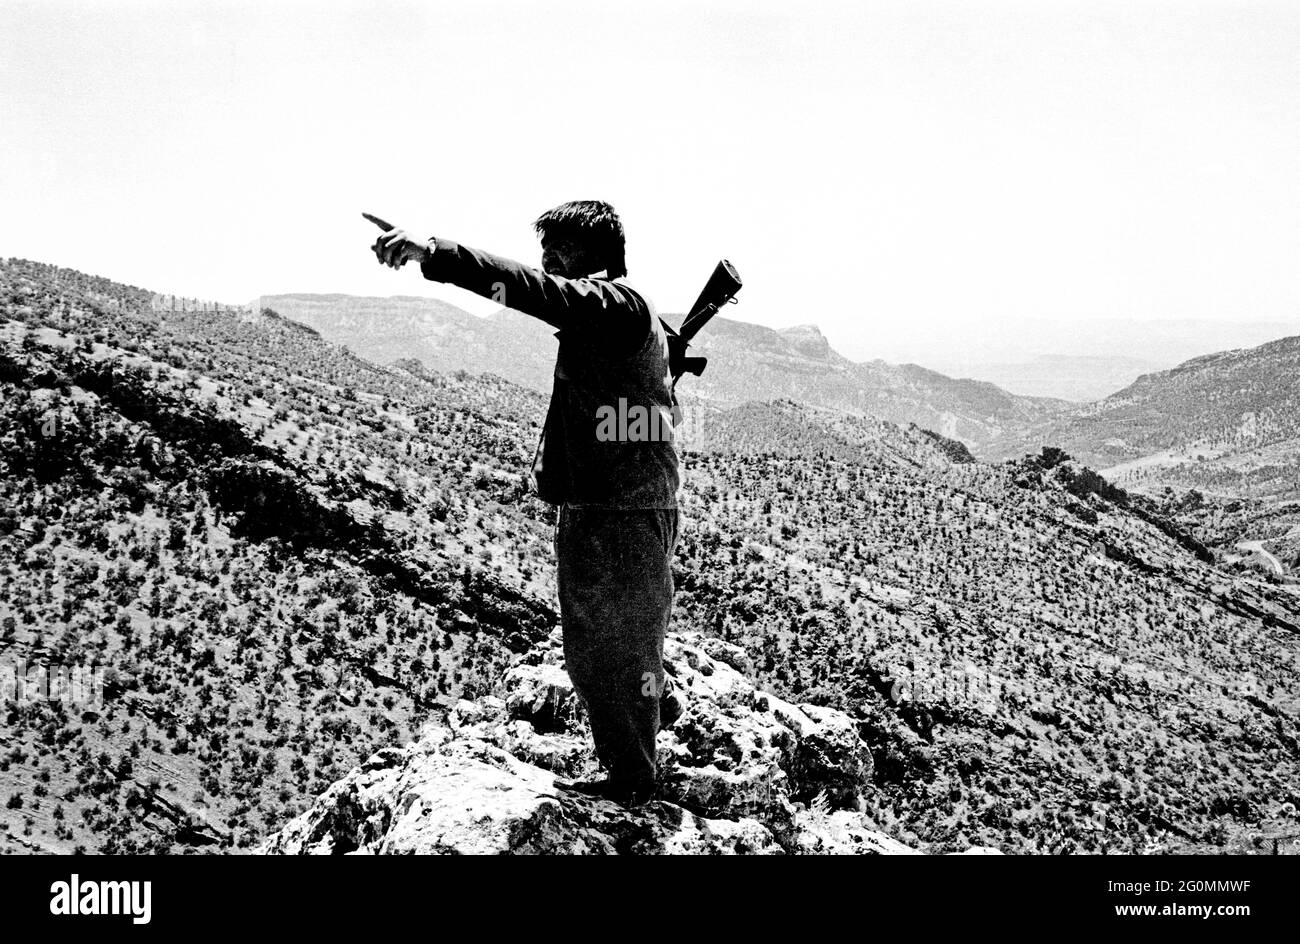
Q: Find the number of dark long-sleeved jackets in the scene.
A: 1